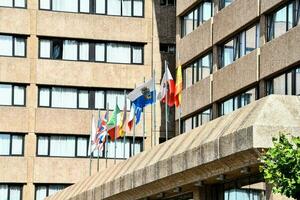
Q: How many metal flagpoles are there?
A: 10